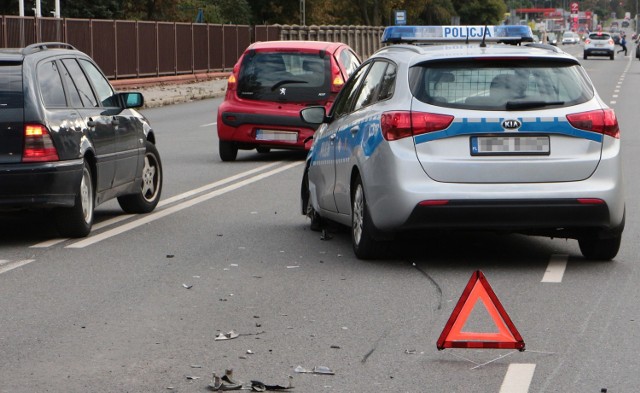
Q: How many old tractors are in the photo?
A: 0